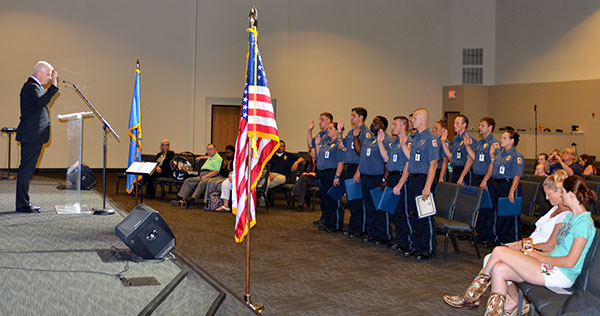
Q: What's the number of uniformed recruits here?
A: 11